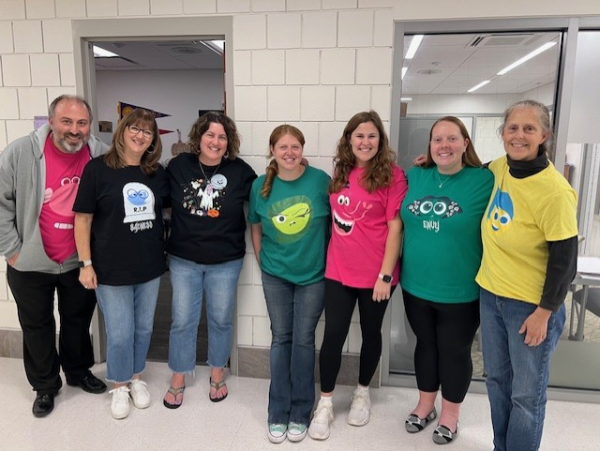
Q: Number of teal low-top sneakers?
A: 2